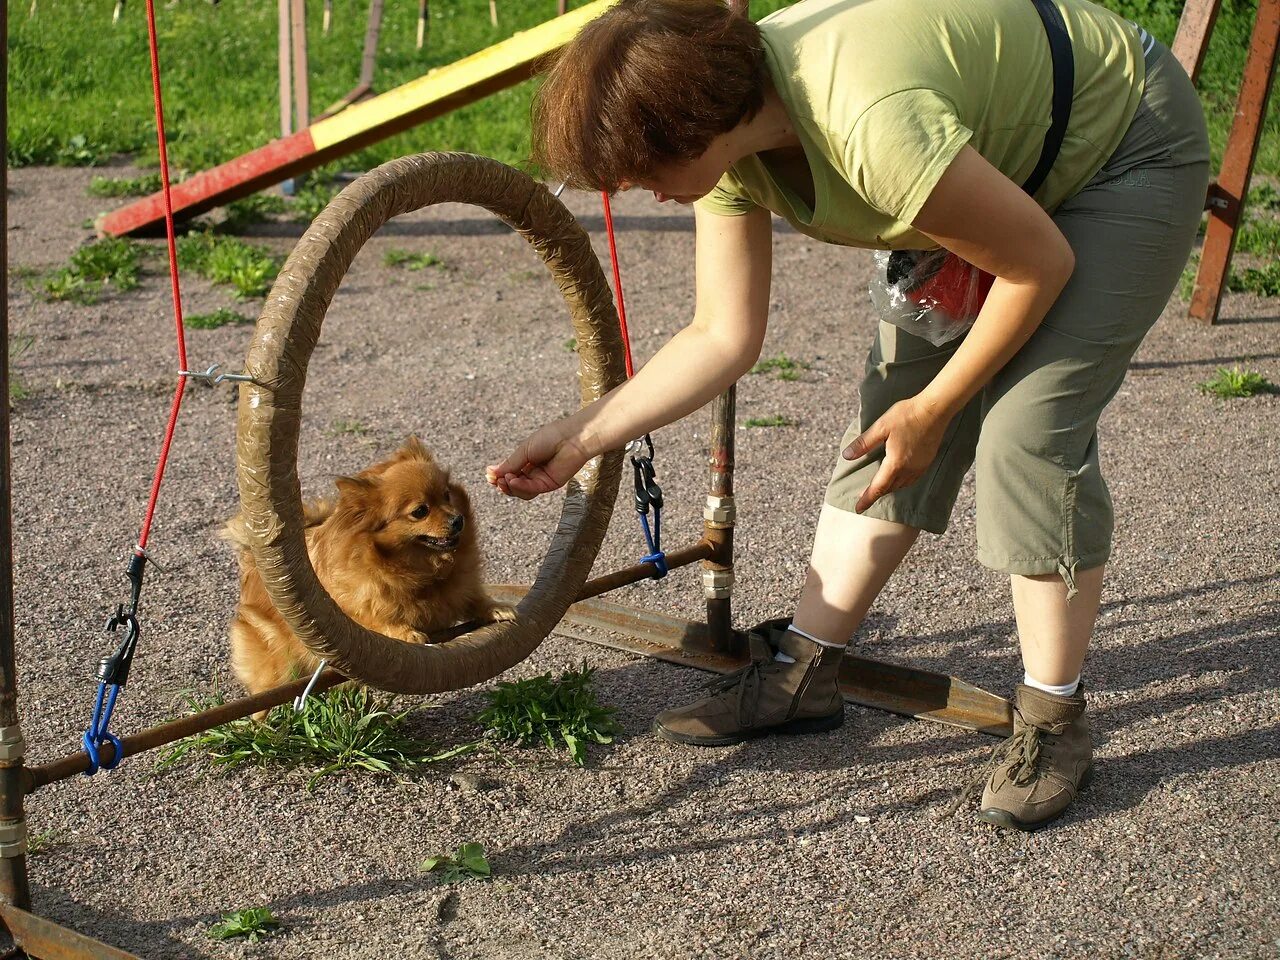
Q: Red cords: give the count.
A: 2